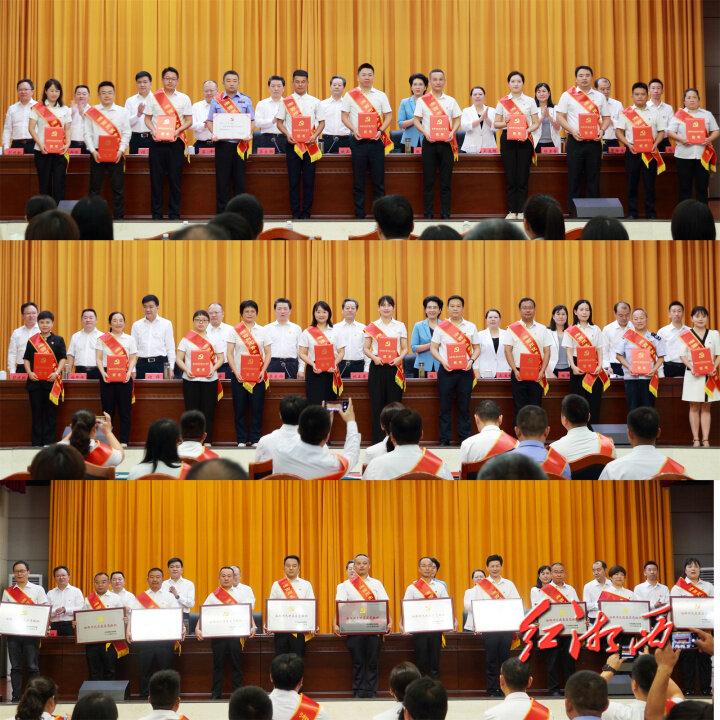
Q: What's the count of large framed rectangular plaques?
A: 11